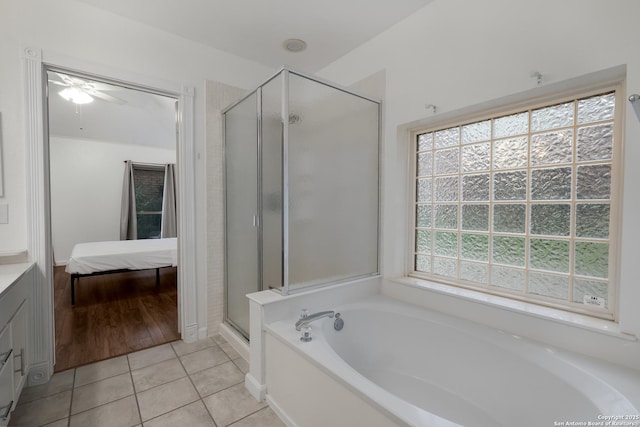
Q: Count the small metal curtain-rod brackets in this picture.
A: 2